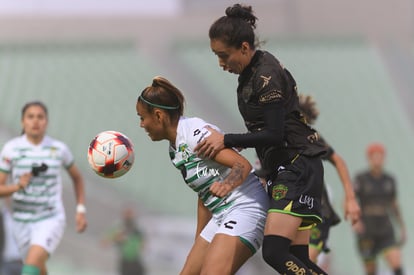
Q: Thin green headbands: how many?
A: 1